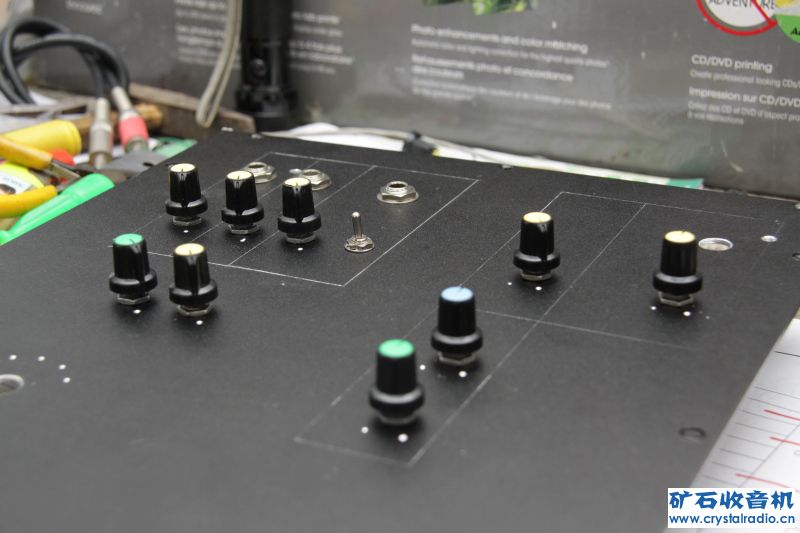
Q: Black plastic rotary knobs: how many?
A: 9